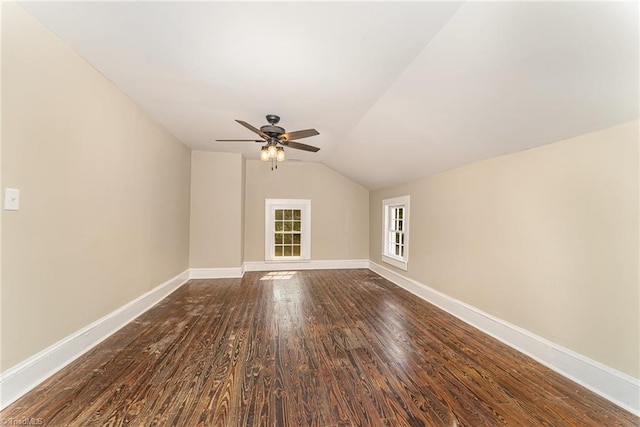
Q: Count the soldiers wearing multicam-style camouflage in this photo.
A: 0